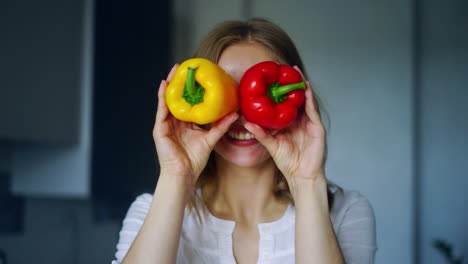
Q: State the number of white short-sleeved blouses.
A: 1